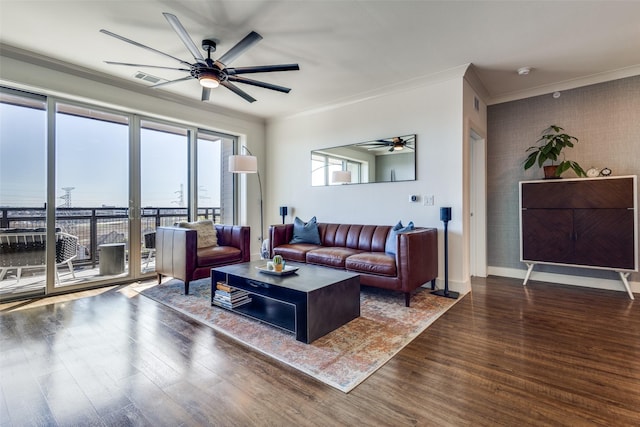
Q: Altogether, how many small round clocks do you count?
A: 2